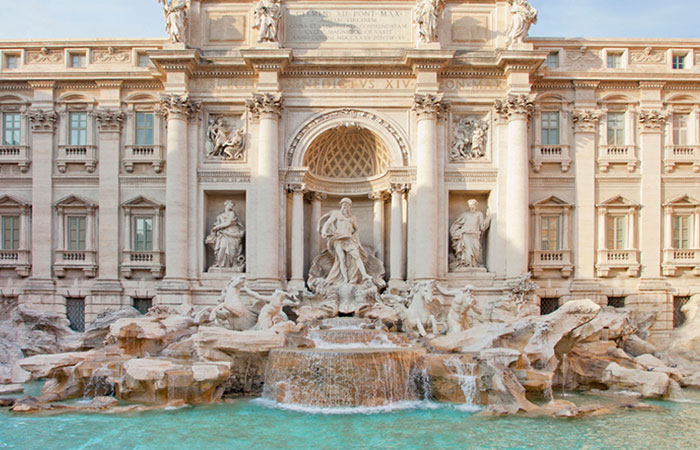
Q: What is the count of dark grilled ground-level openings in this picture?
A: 5